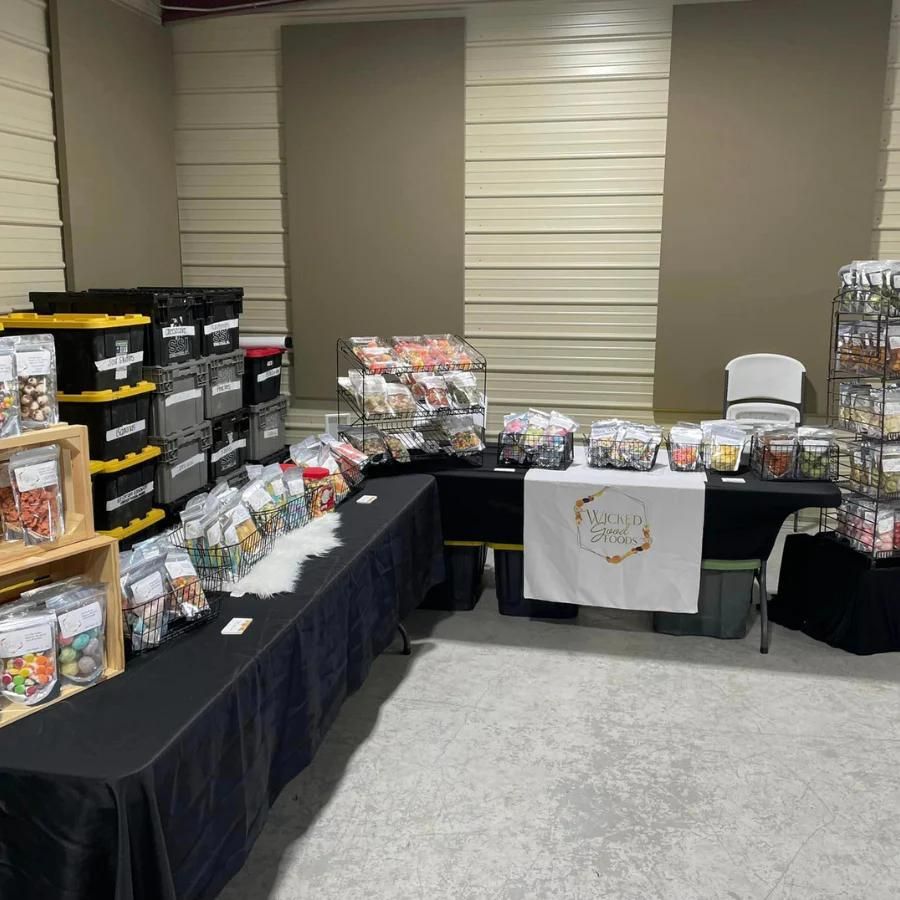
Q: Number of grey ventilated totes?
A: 4